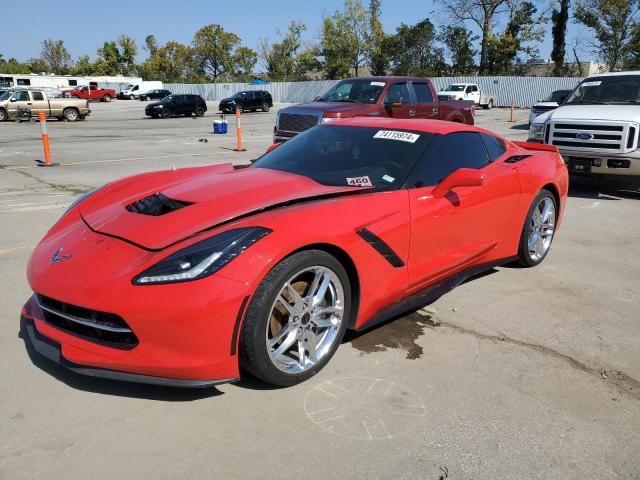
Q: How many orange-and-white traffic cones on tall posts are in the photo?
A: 3